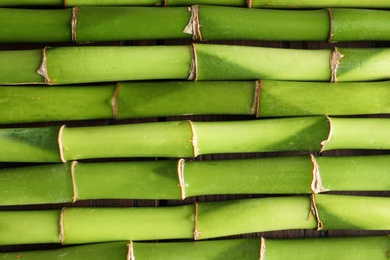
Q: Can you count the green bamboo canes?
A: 8